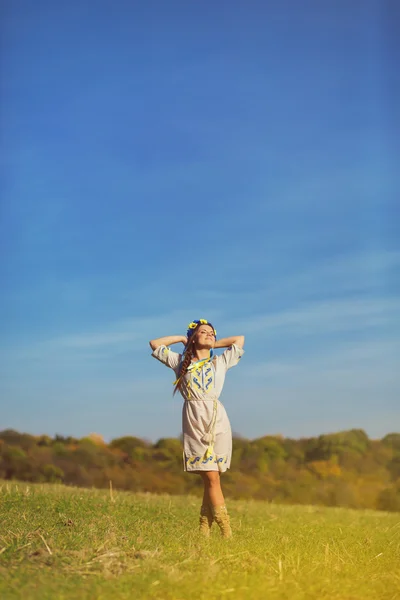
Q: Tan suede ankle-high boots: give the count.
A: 2